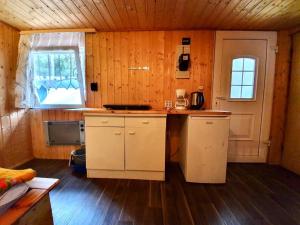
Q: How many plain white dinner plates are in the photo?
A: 0